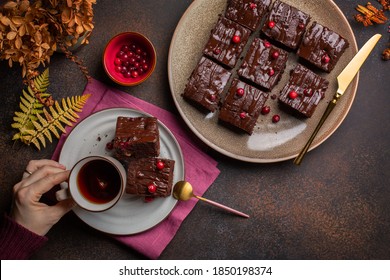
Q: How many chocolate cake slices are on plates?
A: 10